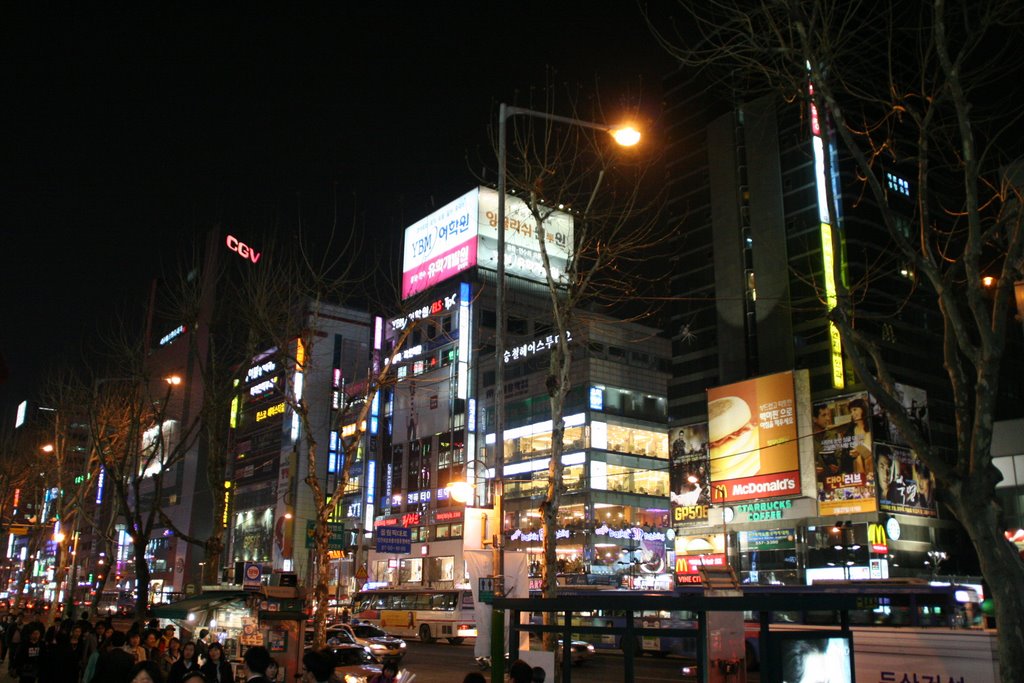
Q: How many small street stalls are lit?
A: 1